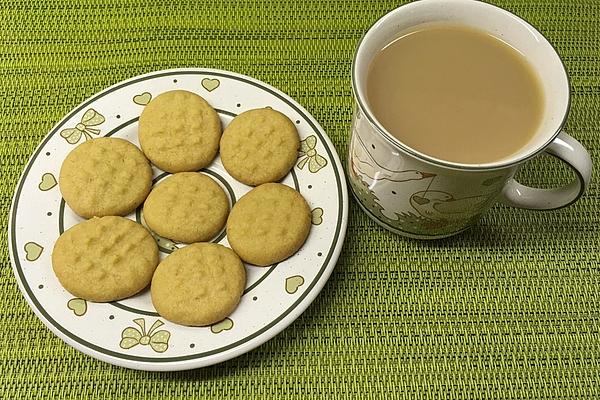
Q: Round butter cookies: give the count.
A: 7